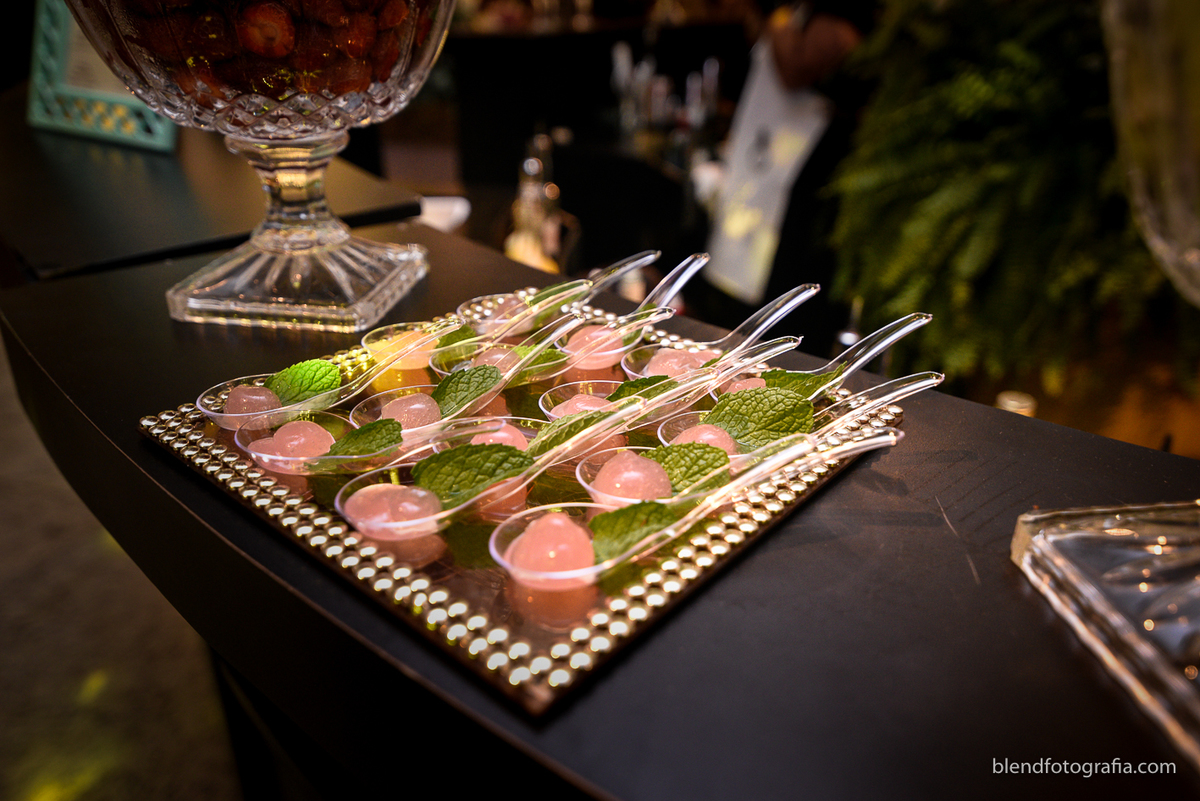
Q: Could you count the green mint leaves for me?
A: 15